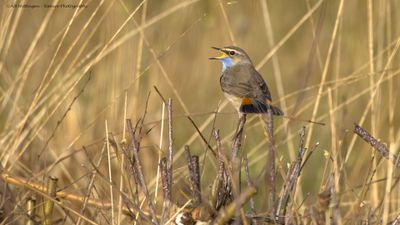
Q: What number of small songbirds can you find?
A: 1